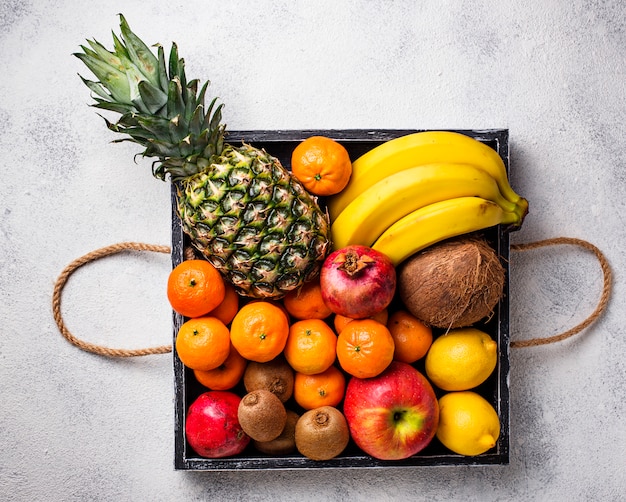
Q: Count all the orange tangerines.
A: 12